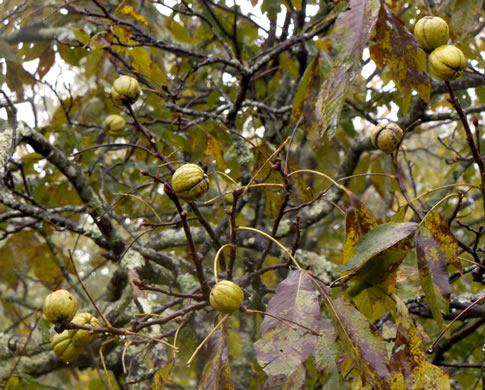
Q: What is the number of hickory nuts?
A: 10